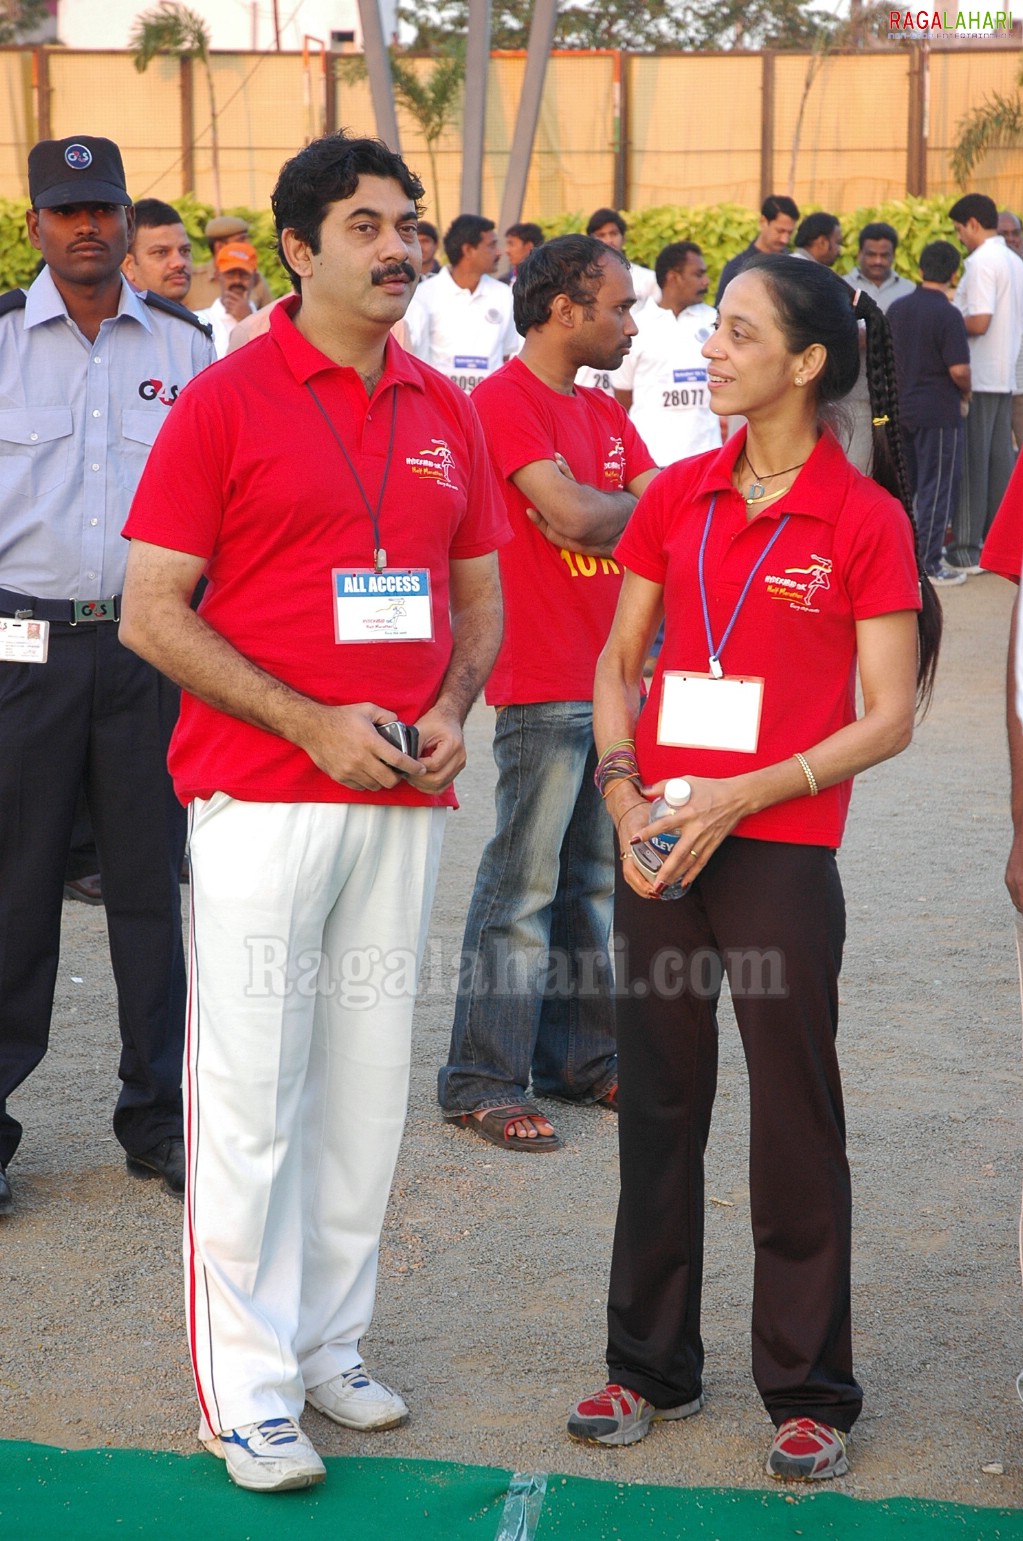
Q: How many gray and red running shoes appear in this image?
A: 2